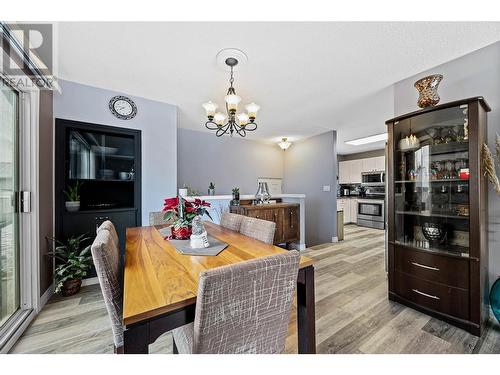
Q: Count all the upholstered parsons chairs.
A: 6